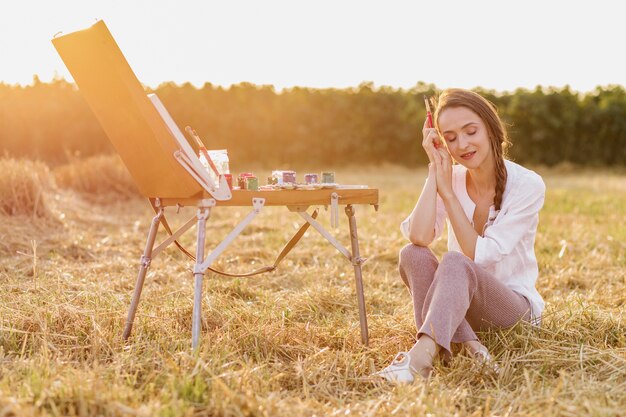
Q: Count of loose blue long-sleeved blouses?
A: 0